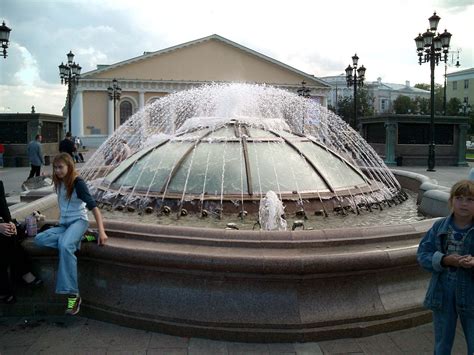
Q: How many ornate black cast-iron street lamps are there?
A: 6